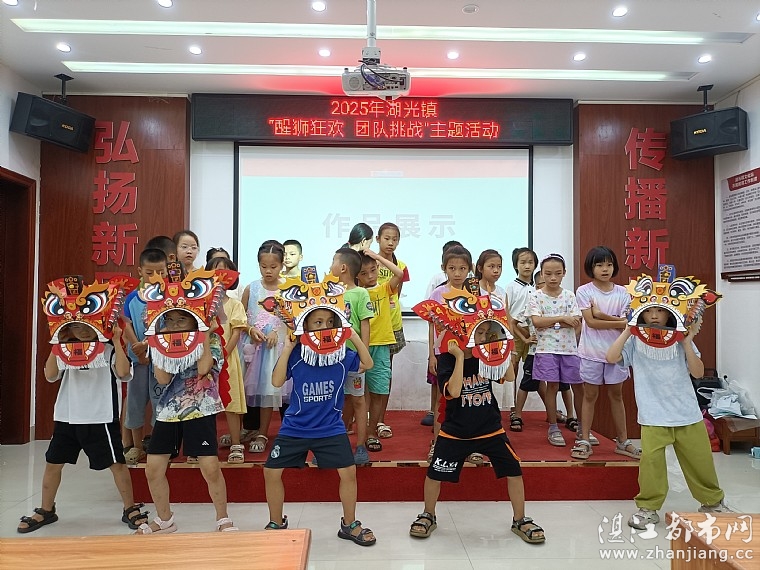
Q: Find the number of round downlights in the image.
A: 12